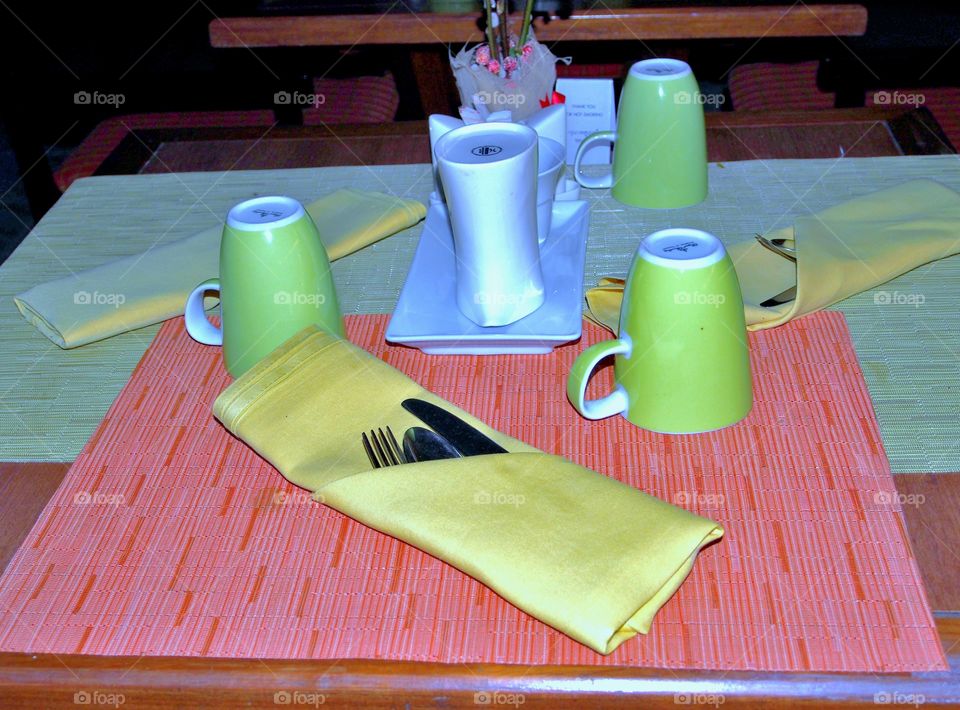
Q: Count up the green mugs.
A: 3